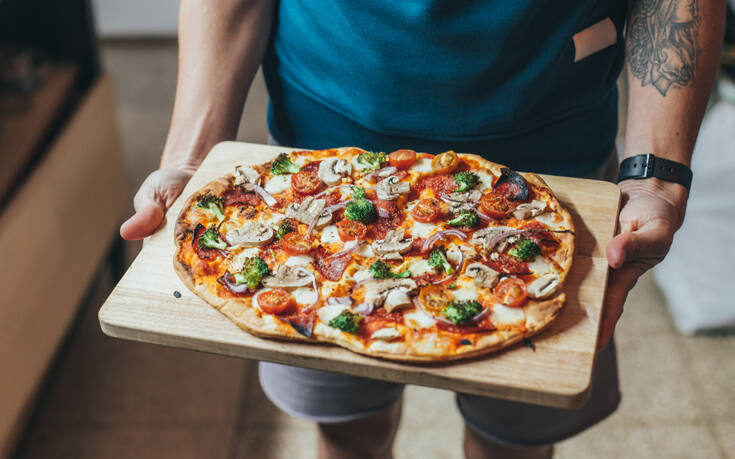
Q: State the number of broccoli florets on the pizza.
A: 14